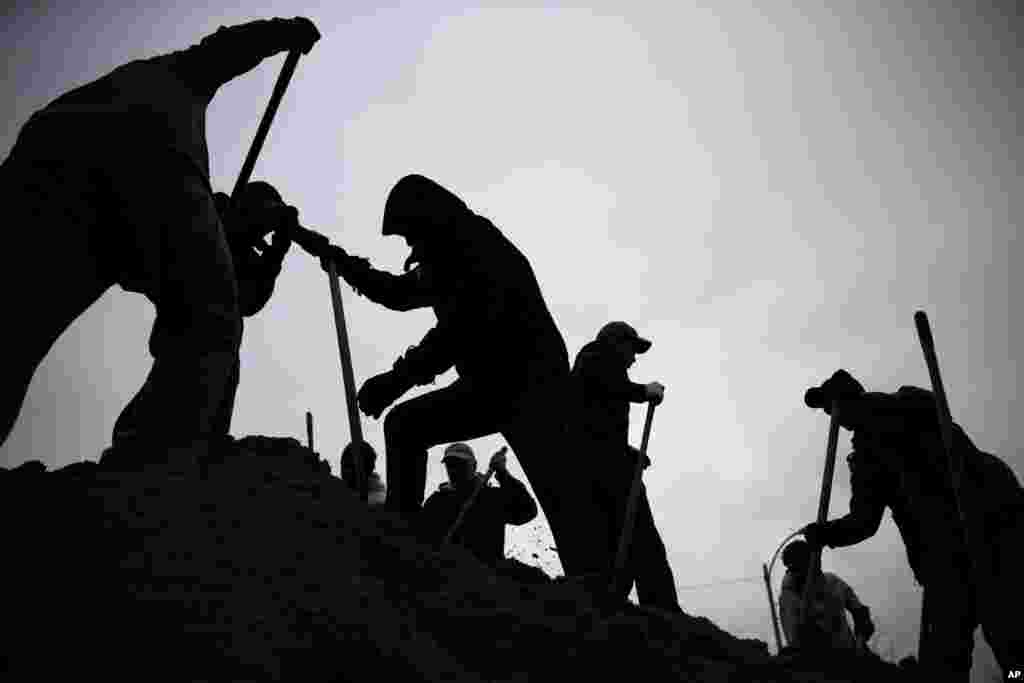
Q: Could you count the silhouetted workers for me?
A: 8